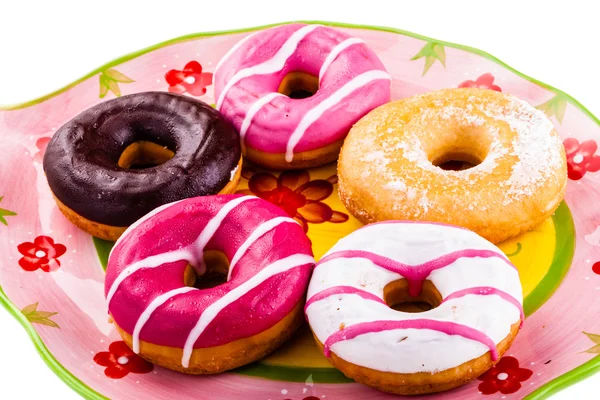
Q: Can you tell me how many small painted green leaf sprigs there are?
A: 6